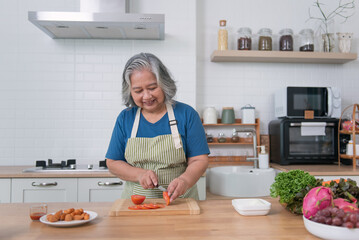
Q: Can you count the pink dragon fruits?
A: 2